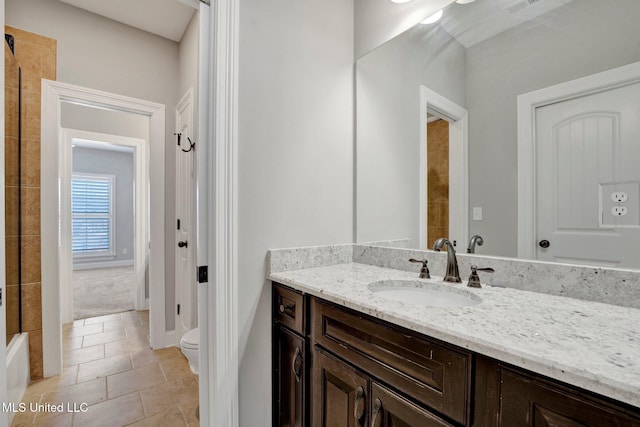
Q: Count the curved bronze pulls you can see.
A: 3